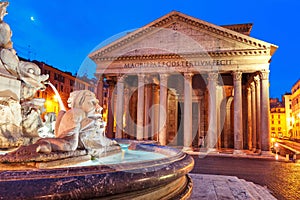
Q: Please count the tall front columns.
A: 8